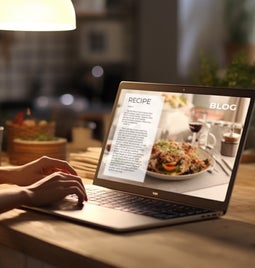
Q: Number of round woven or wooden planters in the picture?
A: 2